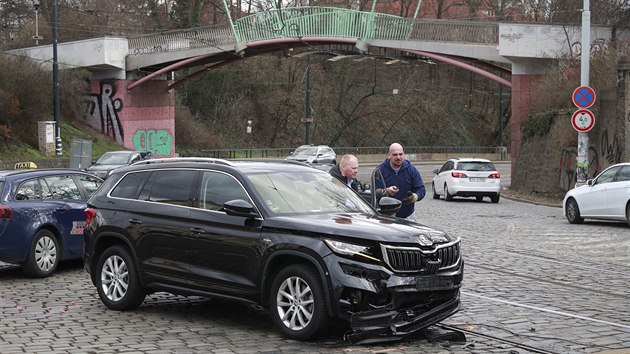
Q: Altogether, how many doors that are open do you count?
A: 1